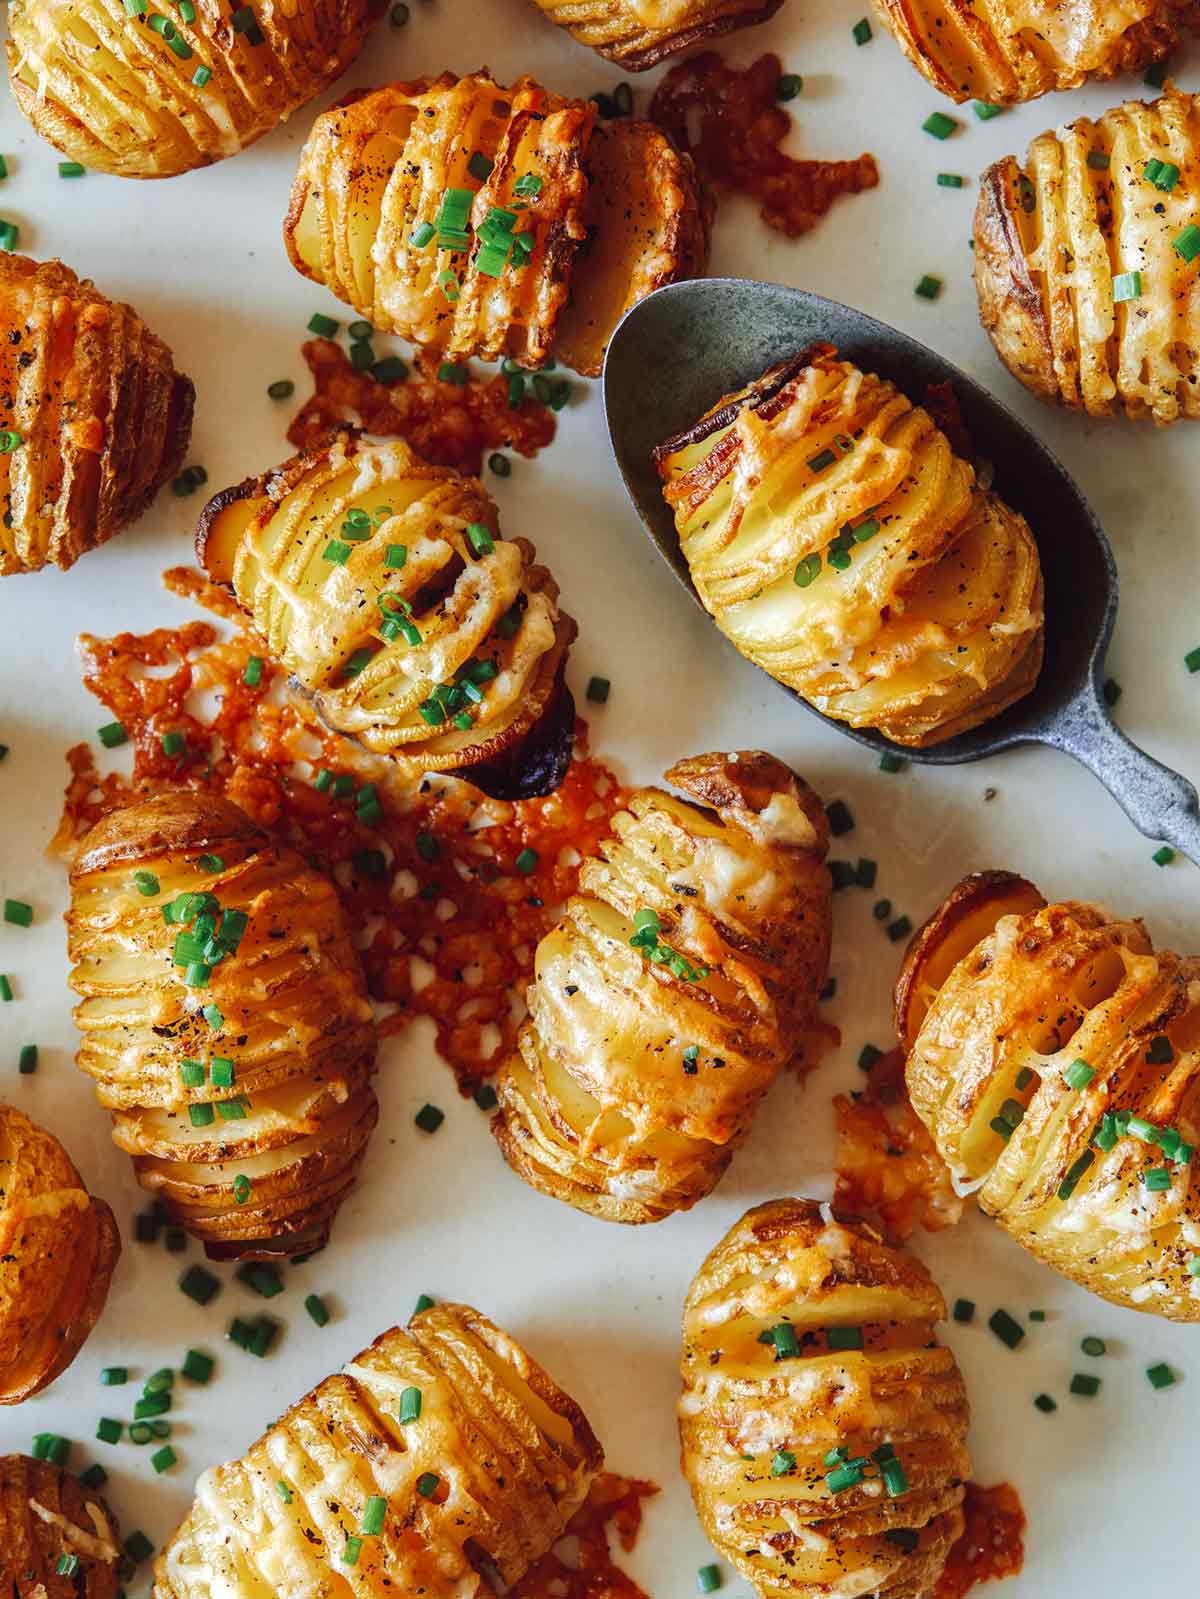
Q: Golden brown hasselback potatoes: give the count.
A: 15